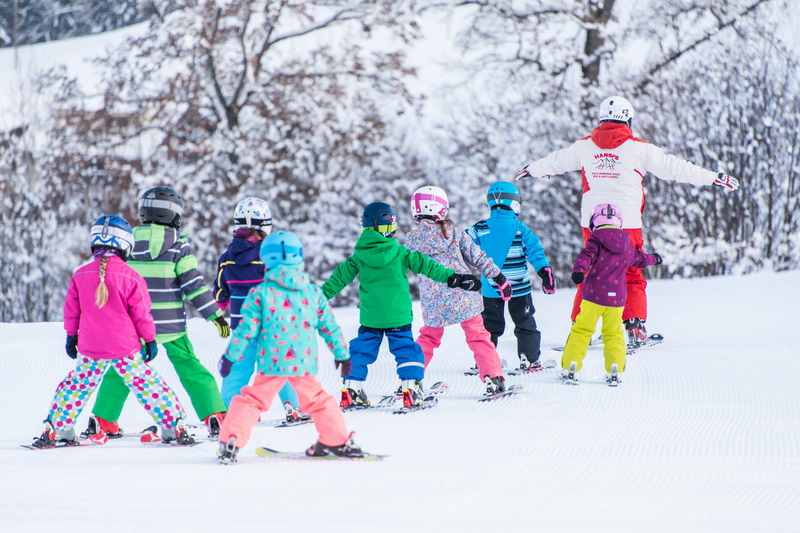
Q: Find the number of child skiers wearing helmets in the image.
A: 8